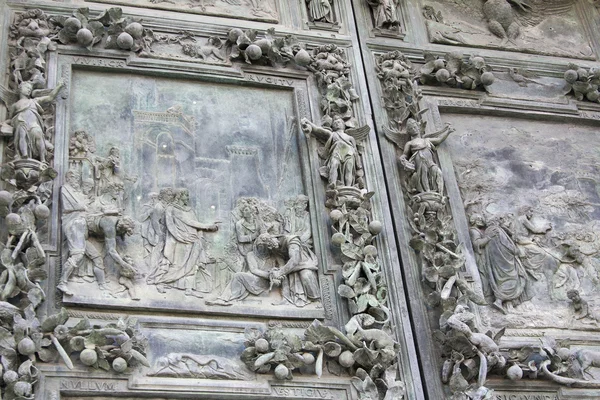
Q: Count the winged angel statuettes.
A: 3